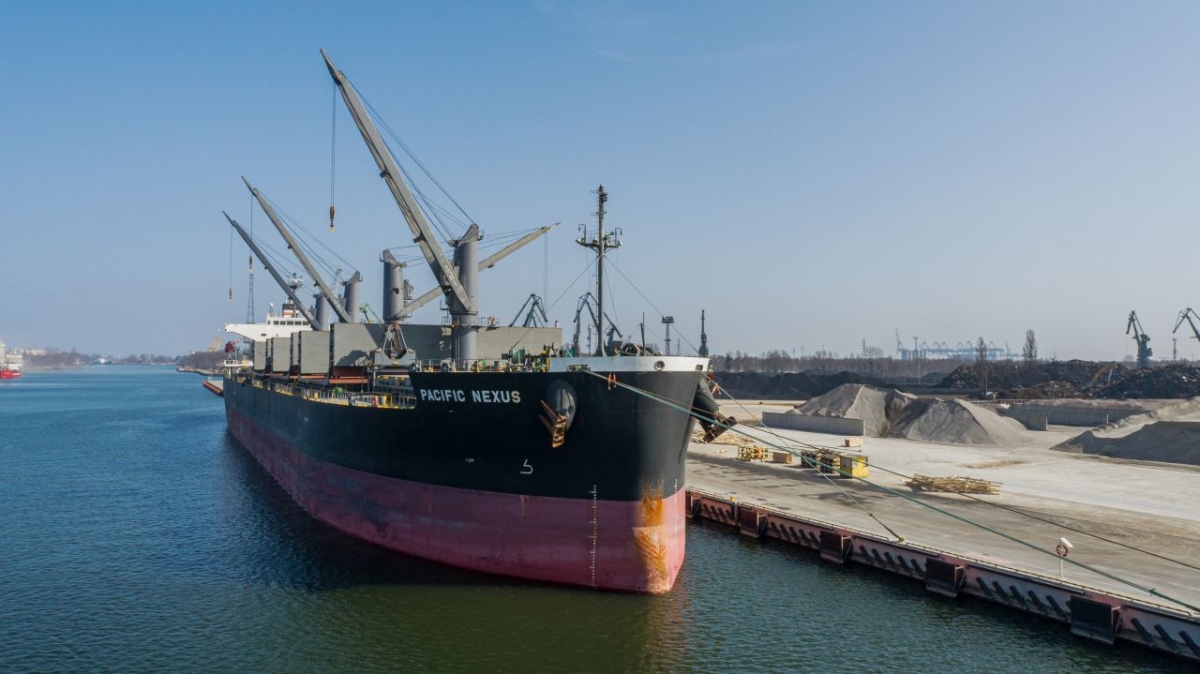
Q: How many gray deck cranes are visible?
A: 4